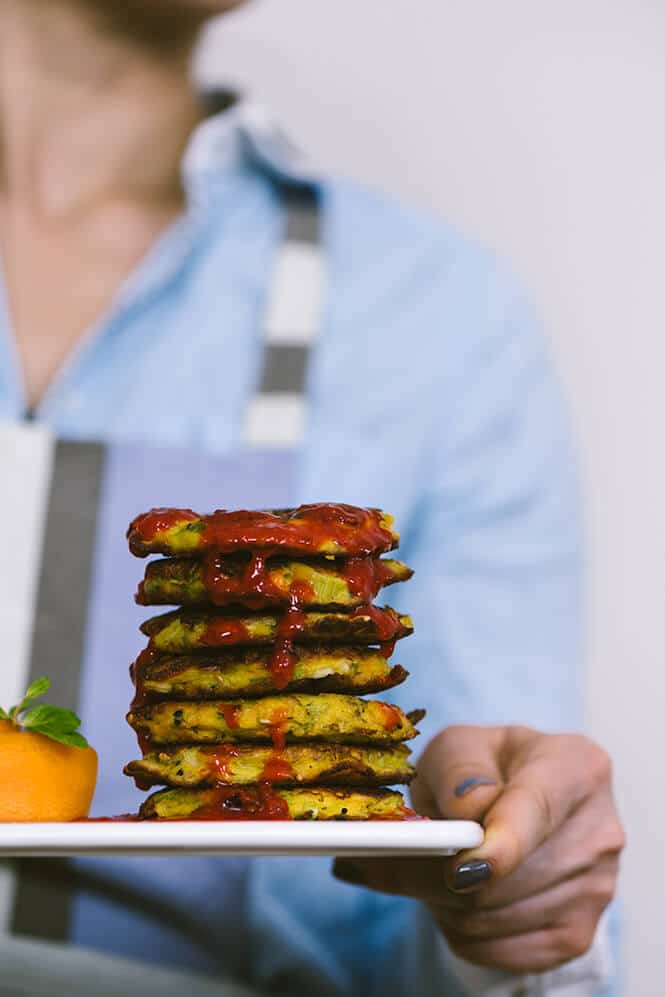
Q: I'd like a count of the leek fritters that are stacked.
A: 7